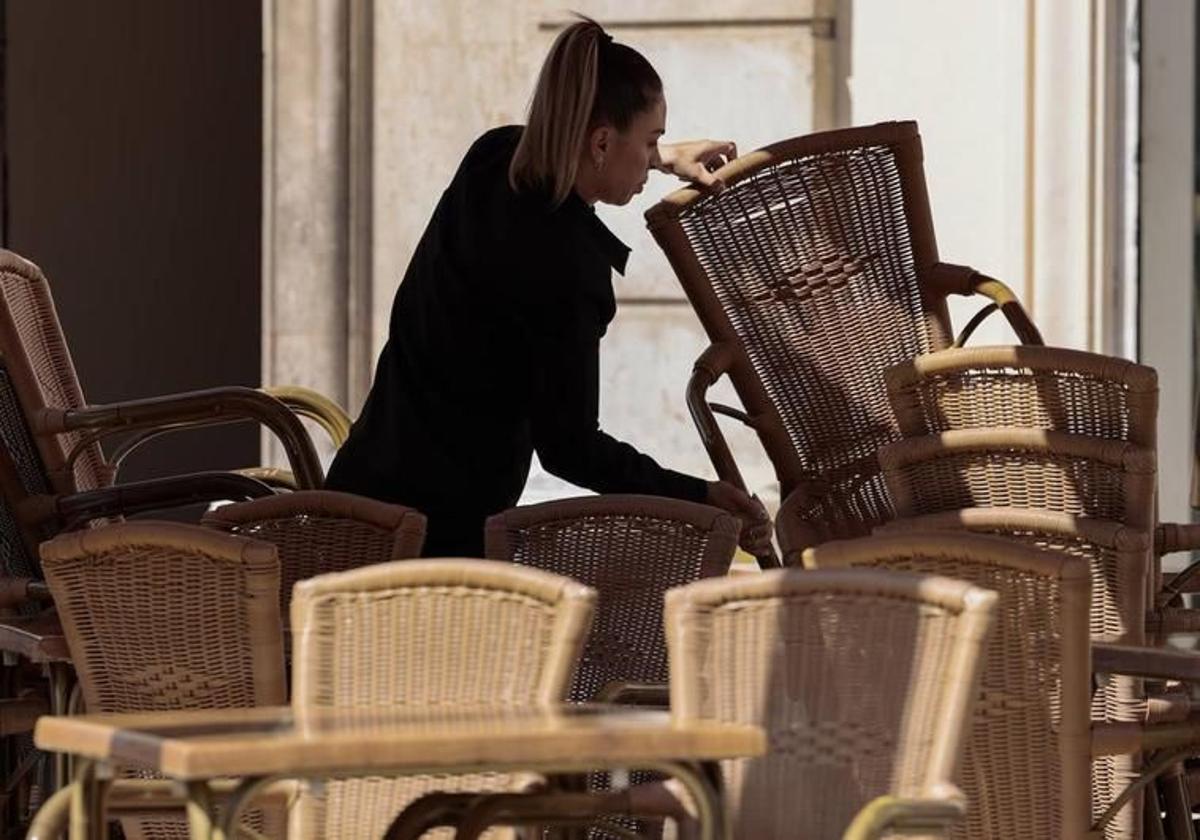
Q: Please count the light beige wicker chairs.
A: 2